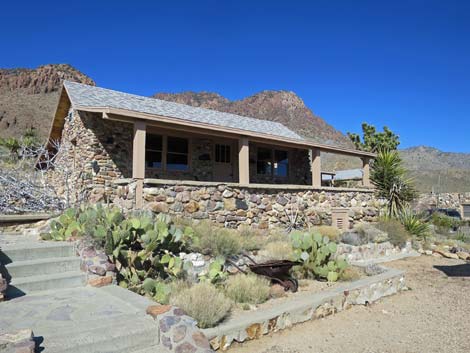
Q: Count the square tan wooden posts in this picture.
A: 4